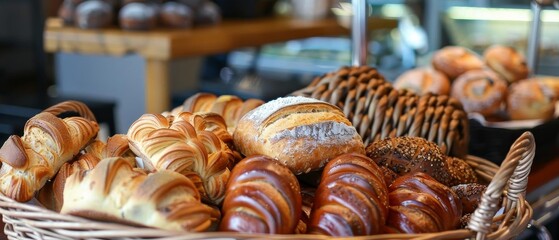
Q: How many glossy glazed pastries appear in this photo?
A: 3